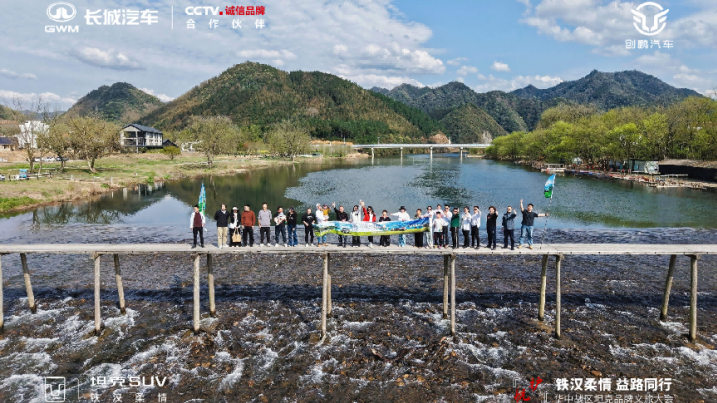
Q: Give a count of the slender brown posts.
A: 14